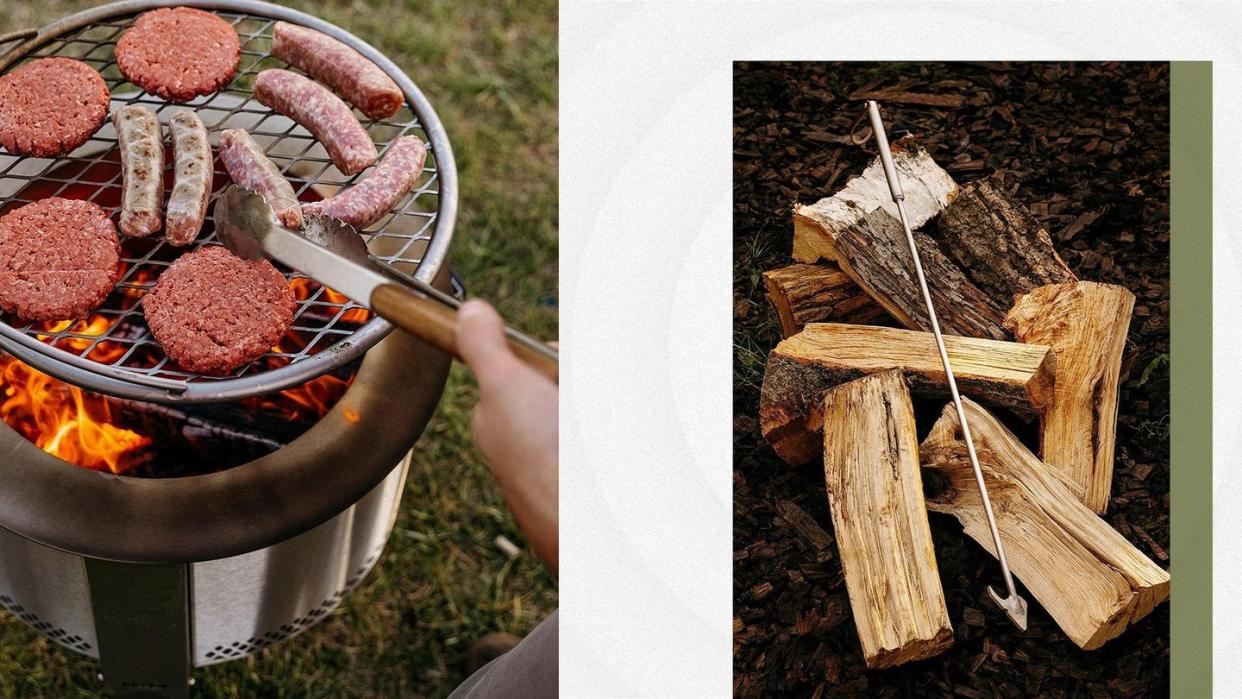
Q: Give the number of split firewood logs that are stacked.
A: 8